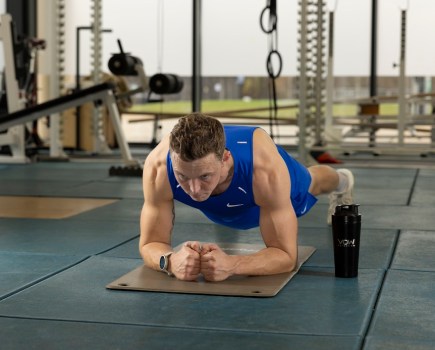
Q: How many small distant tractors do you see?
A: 0